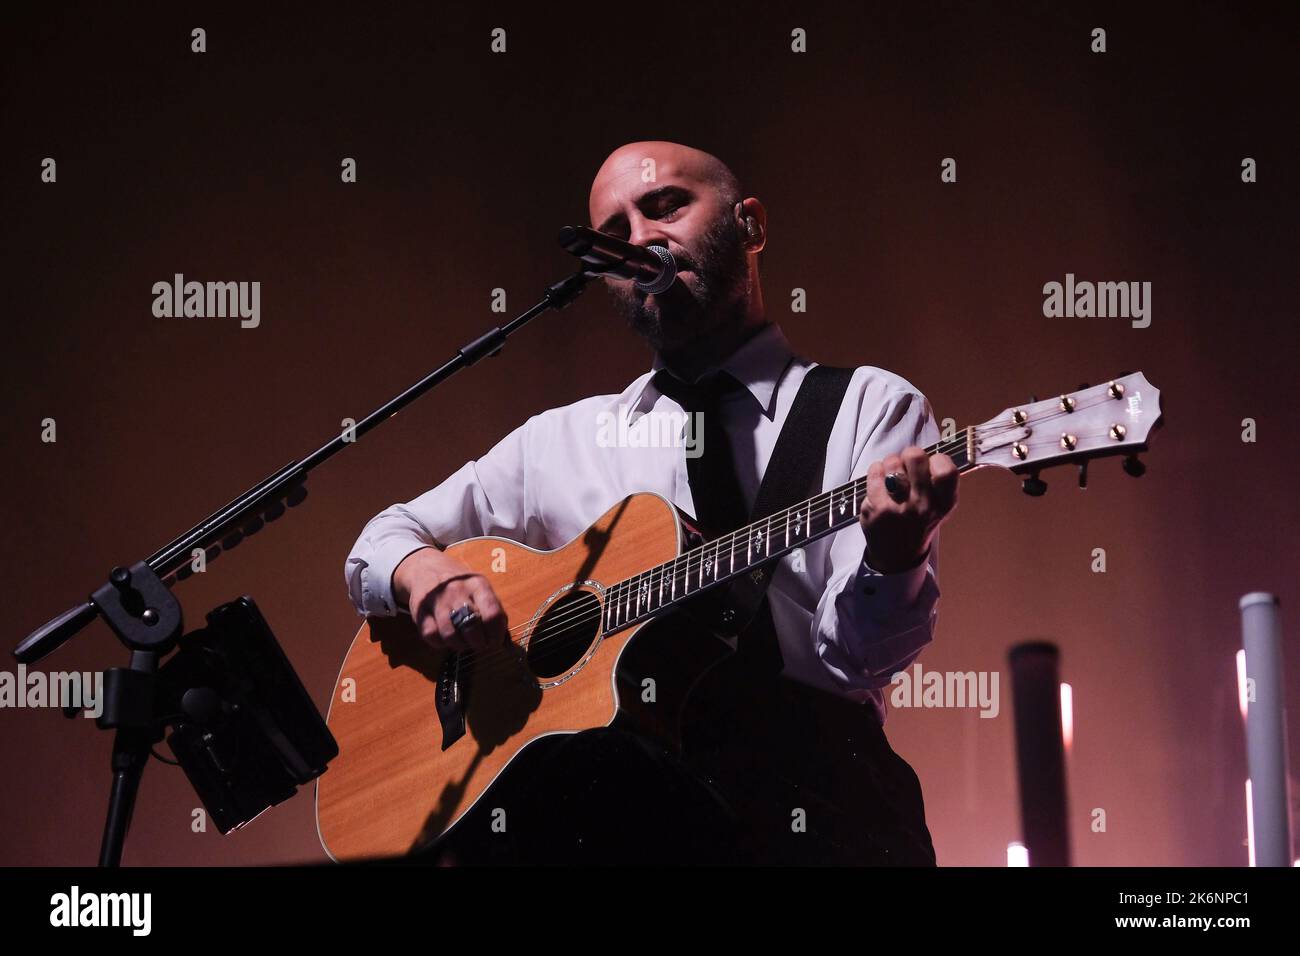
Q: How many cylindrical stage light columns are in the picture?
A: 2